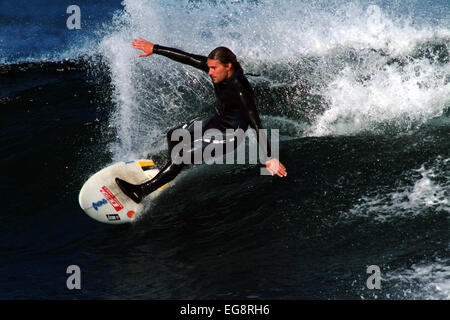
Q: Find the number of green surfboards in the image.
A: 0